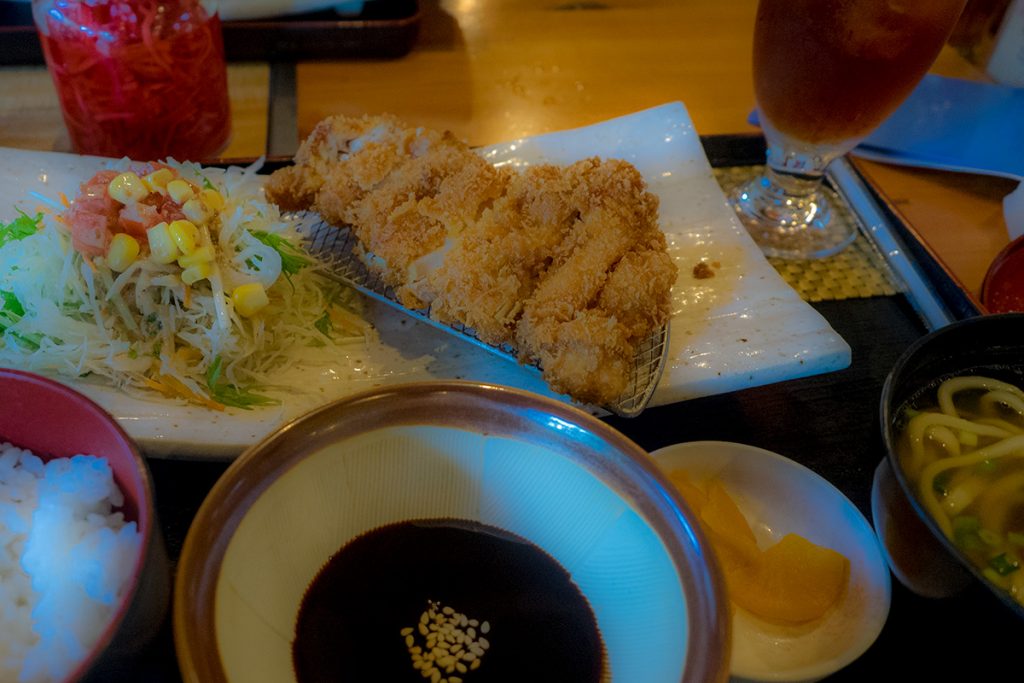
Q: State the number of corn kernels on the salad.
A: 11